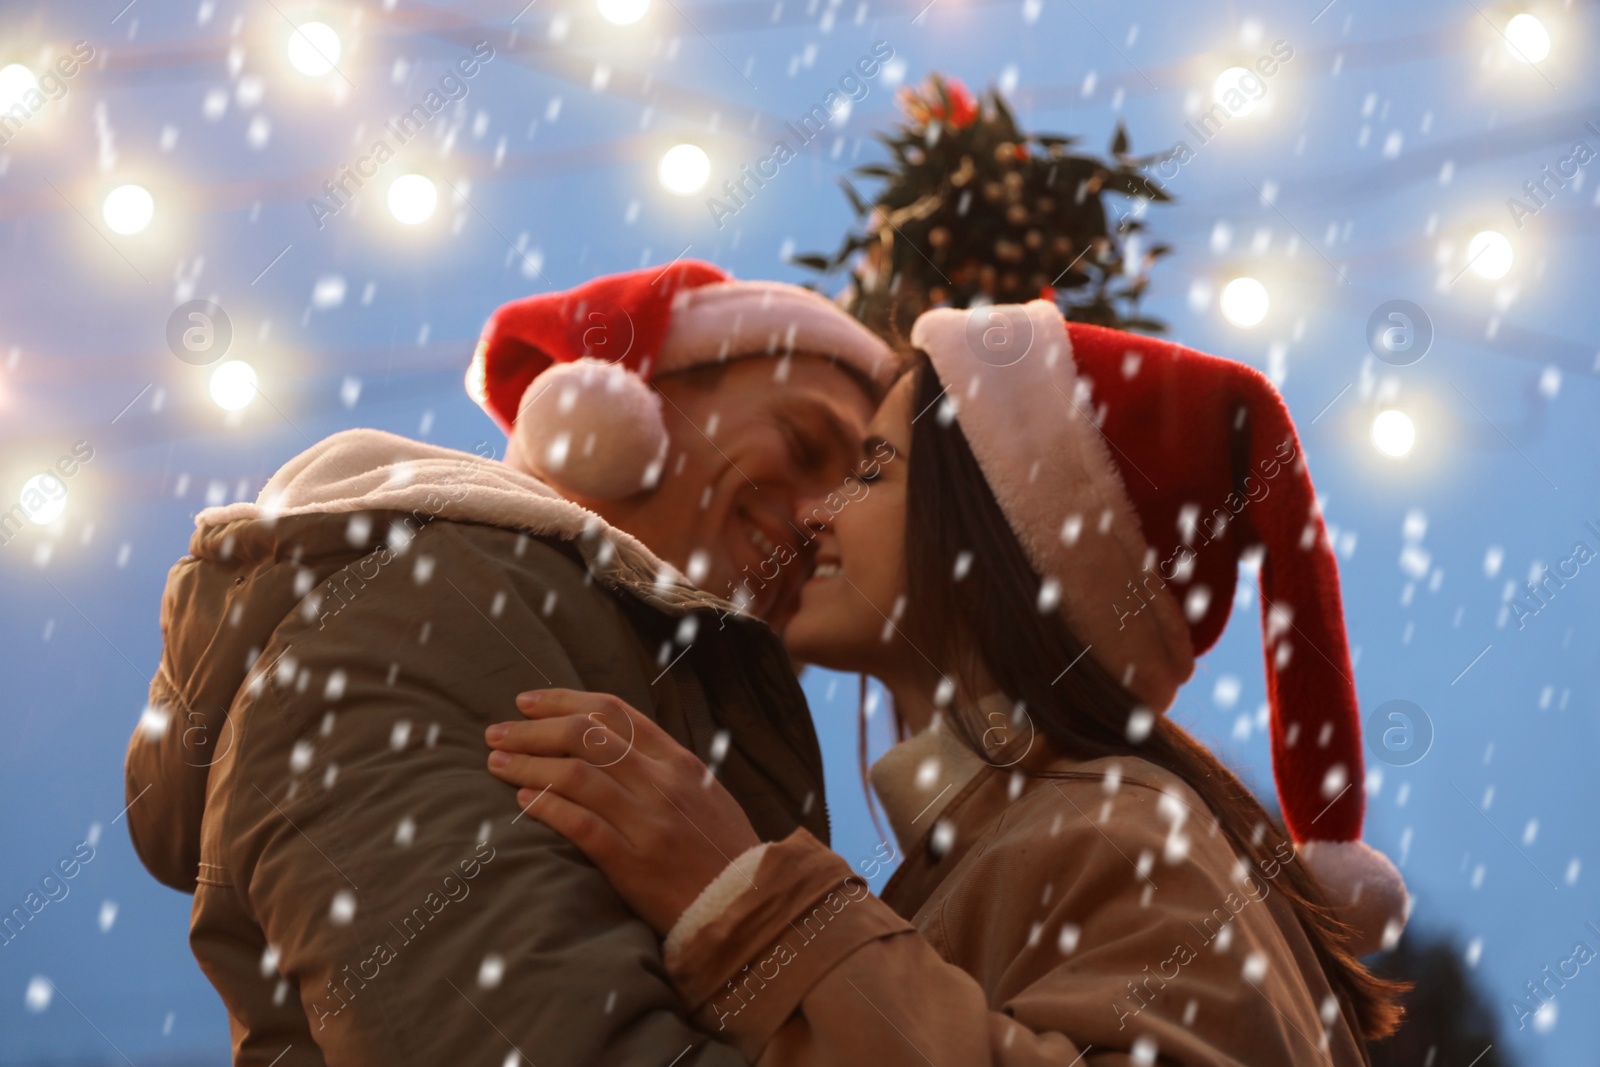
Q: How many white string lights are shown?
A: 13